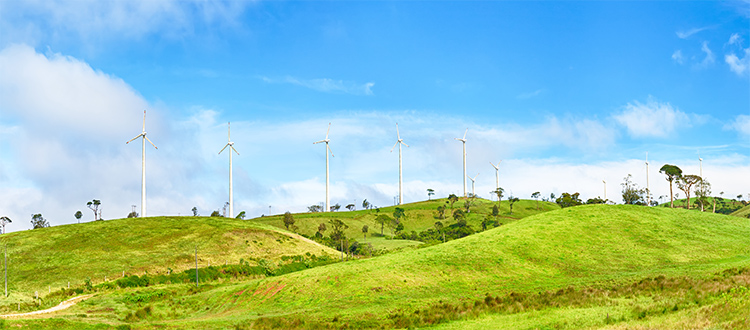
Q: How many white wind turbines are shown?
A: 10